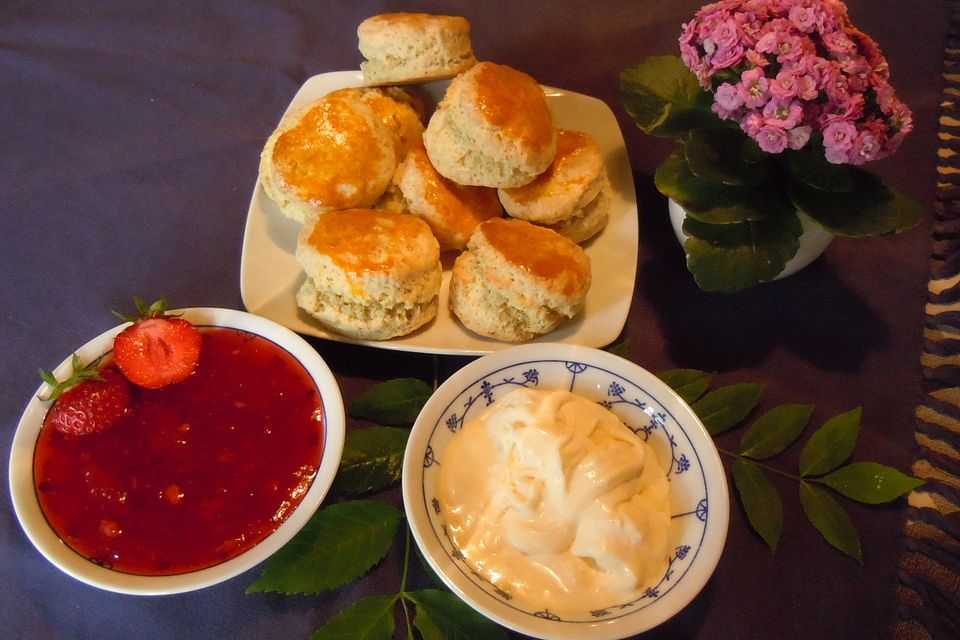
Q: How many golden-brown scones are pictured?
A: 8